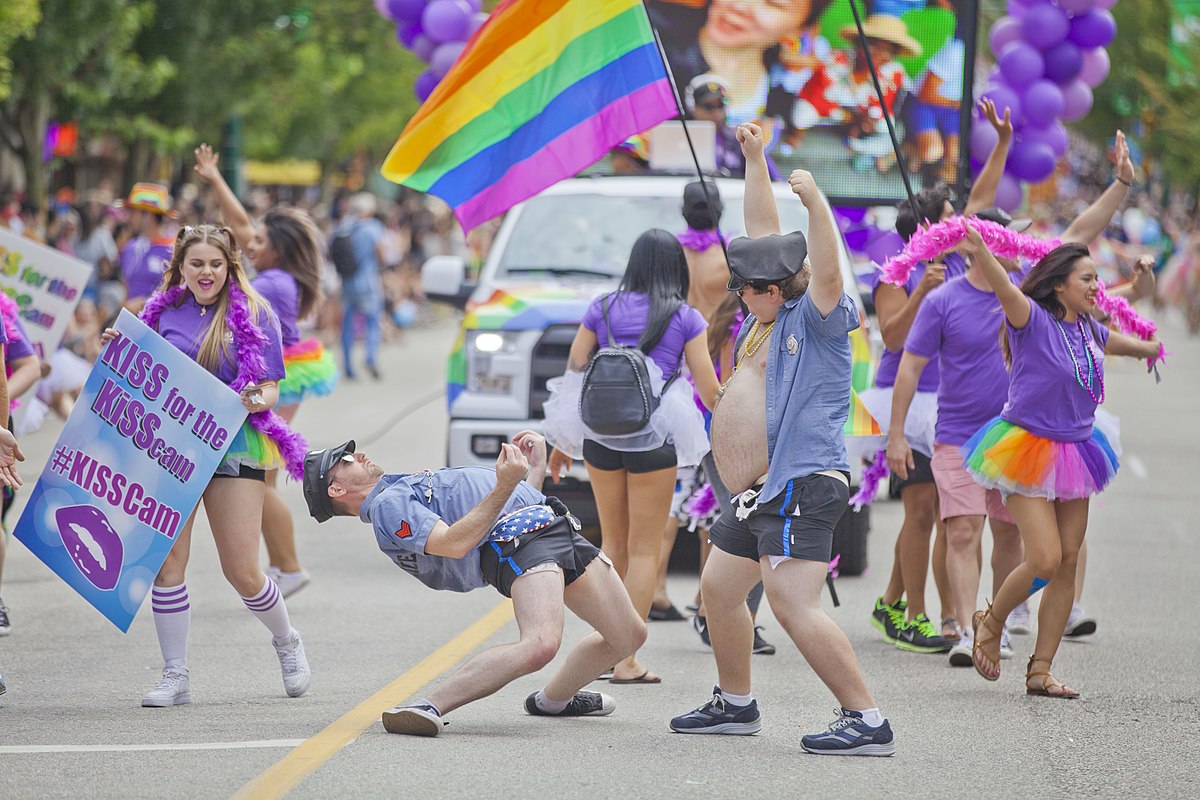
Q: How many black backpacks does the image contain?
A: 2